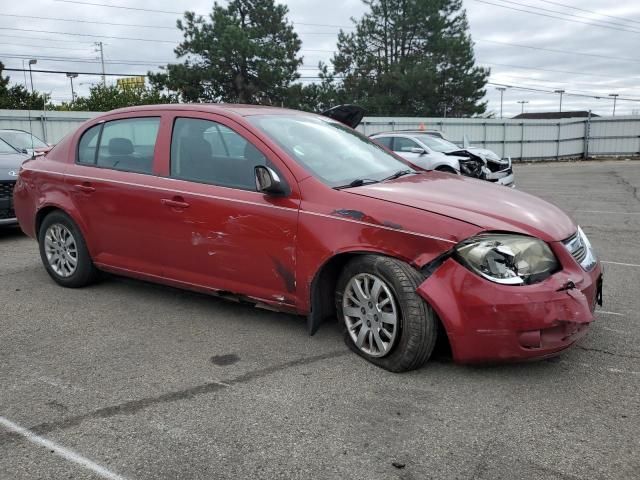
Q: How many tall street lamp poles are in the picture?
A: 6